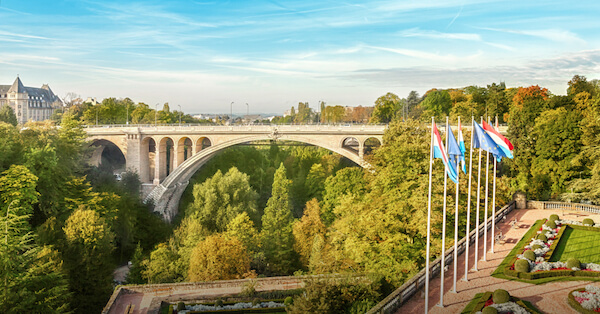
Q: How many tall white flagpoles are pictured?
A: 7